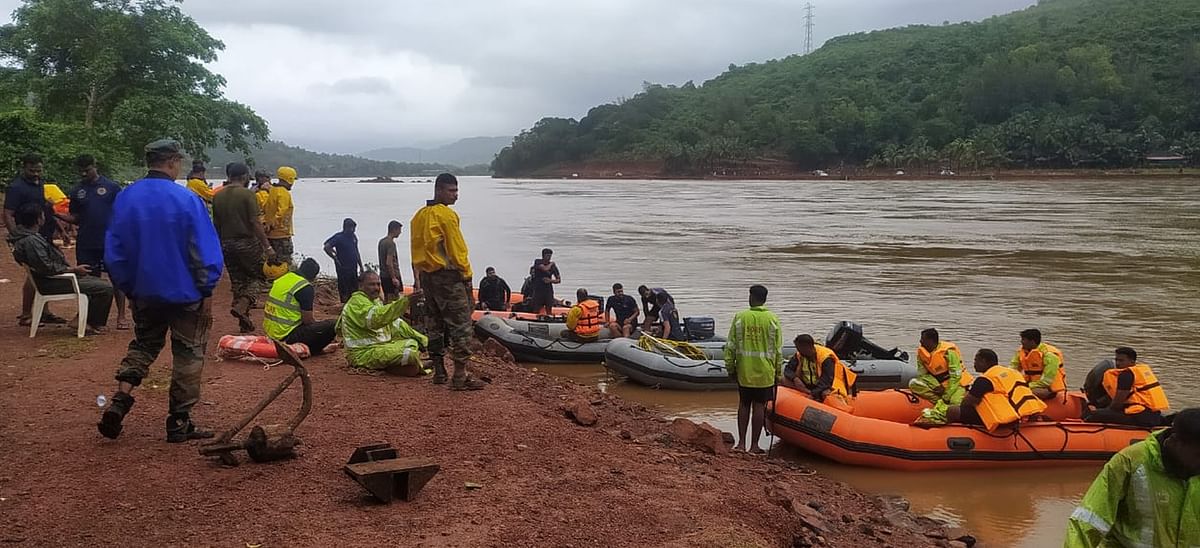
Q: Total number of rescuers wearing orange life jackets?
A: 6